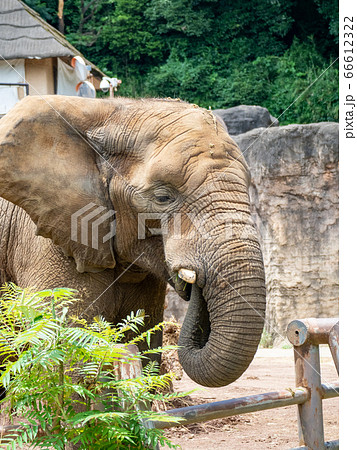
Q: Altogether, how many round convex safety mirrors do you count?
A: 2